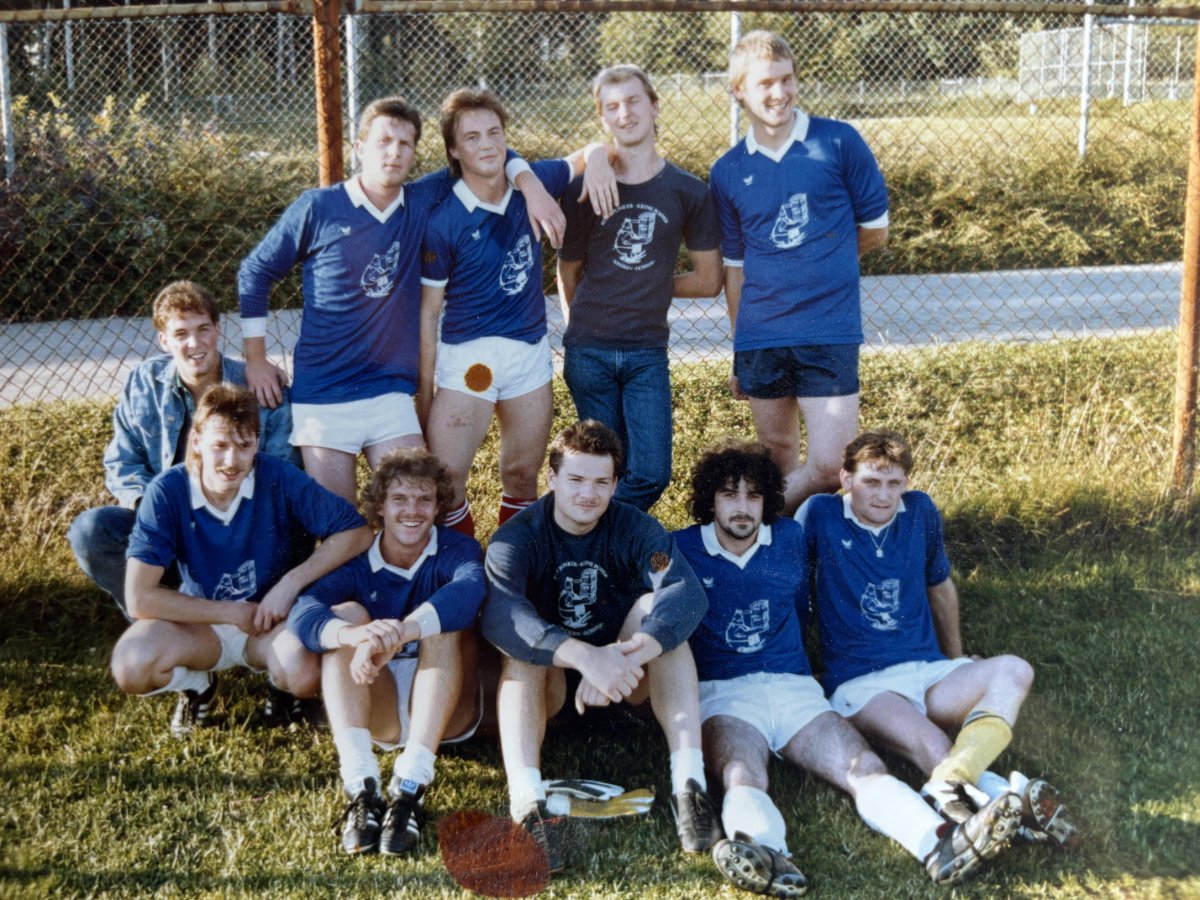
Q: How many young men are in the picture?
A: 10